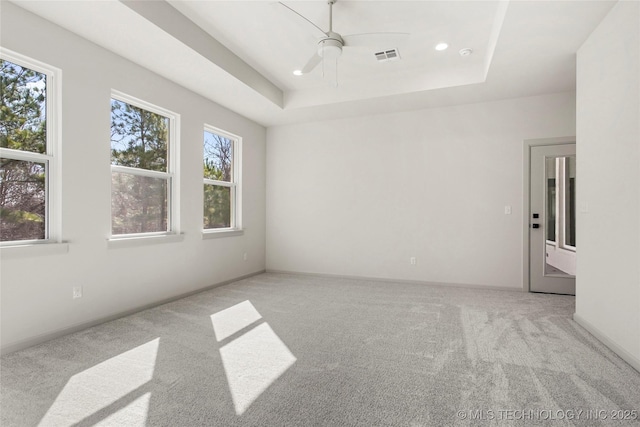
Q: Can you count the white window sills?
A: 3